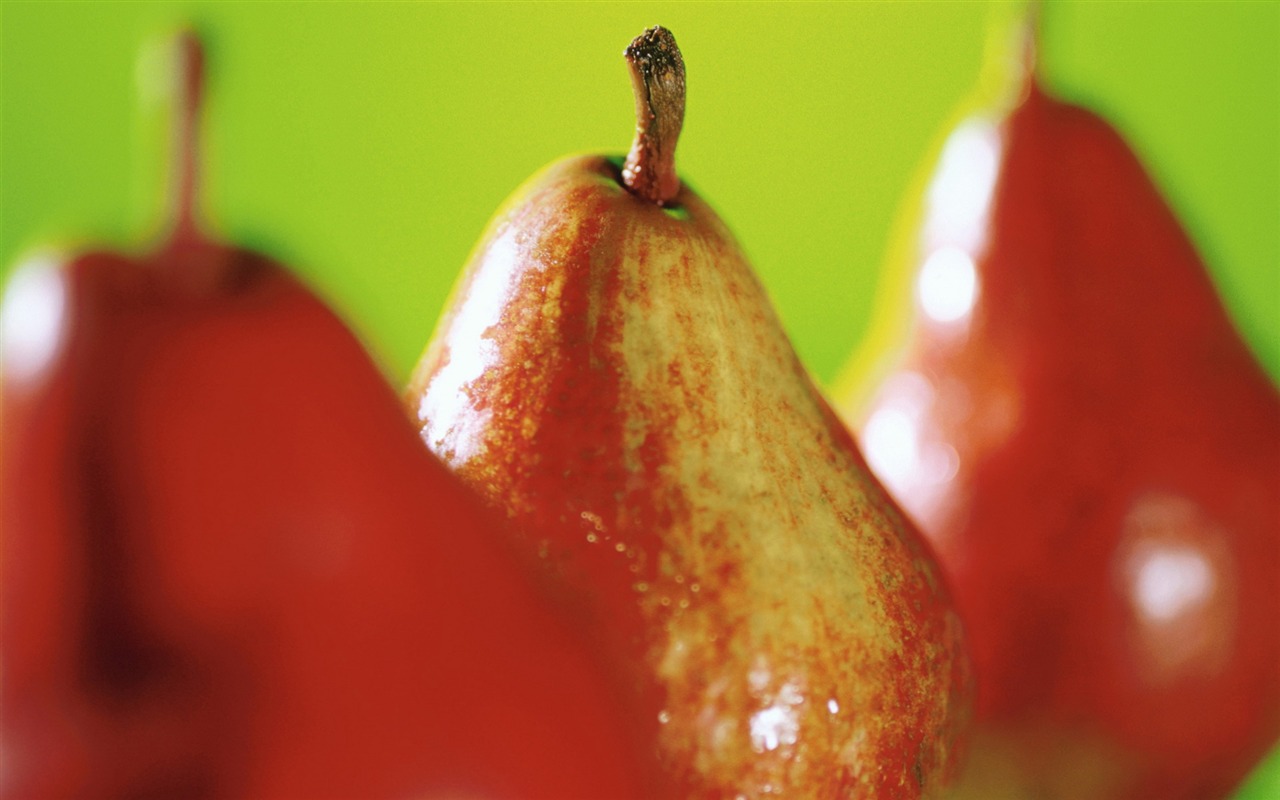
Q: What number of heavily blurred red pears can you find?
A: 2